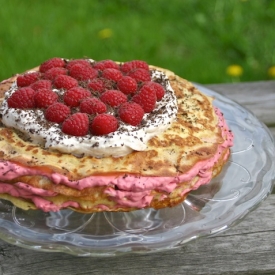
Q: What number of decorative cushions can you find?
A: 0